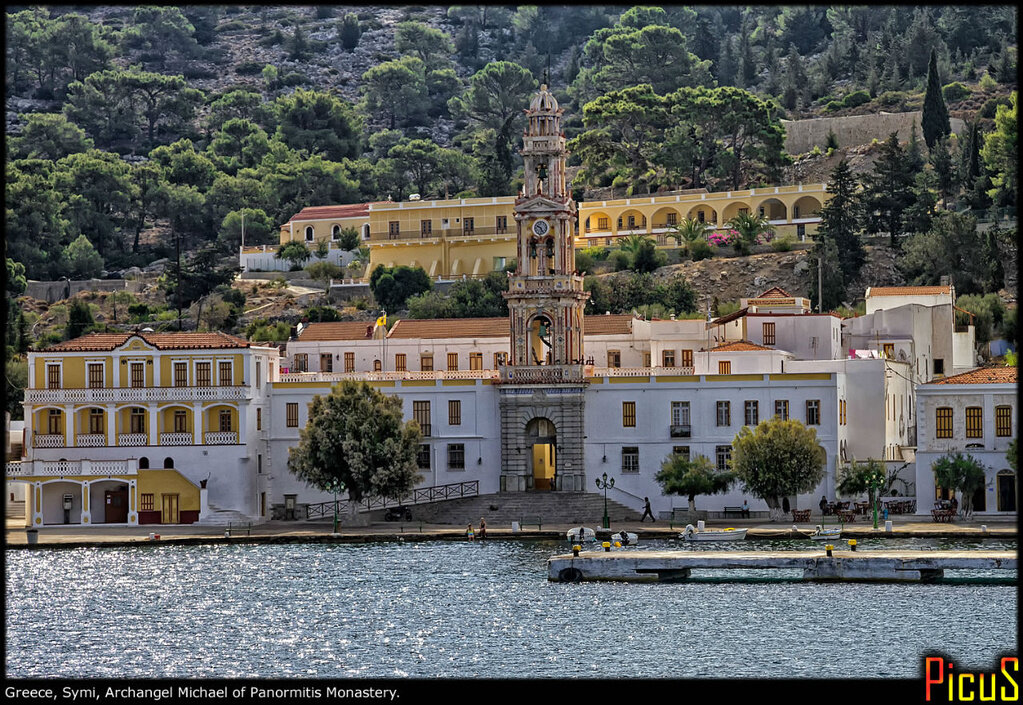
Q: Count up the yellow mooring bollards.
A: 4